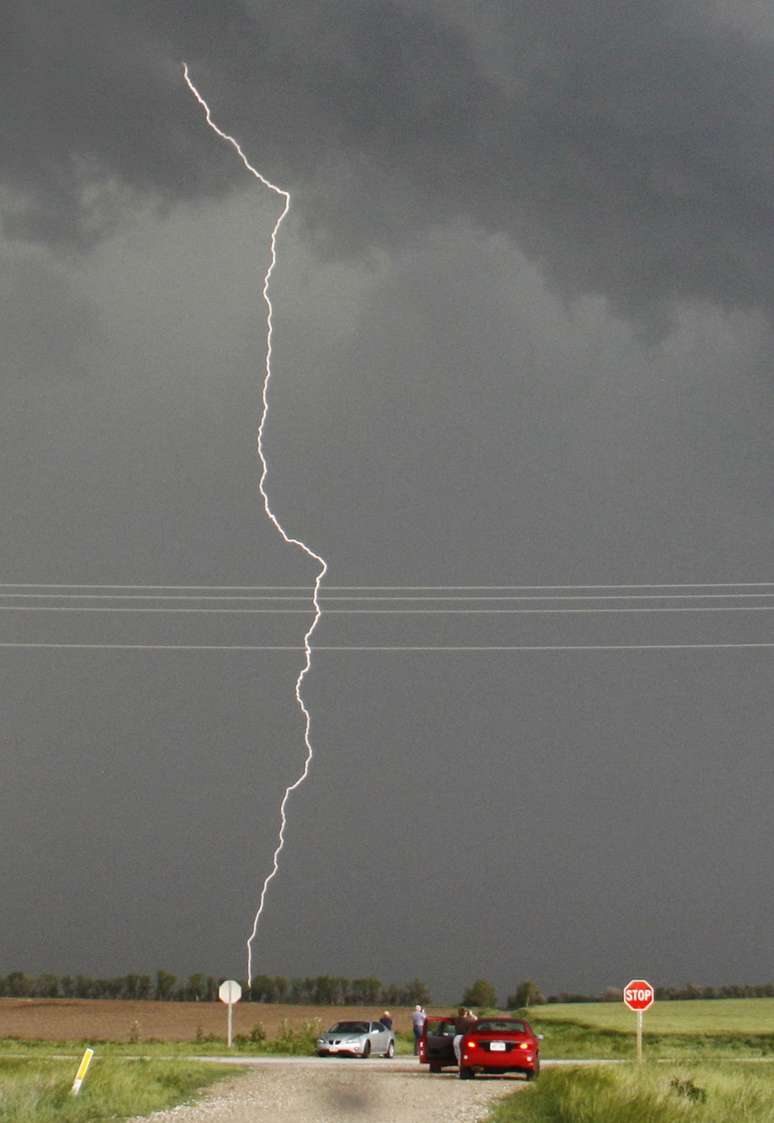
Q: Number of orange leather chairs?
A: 0